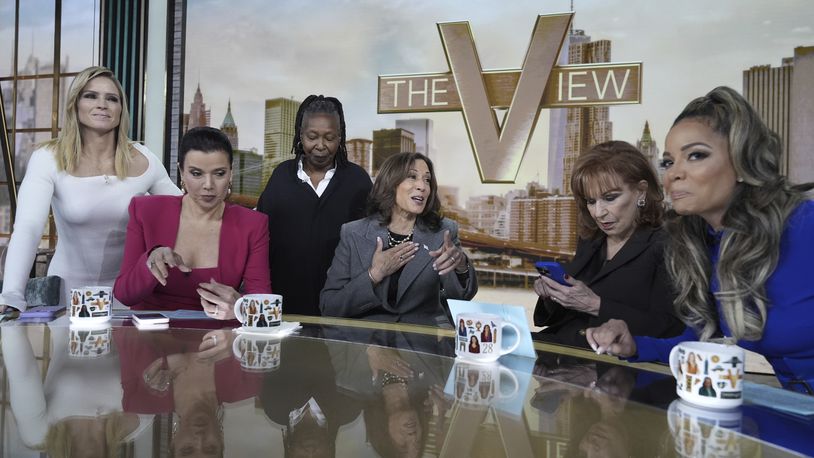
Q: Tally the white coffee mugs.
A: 4